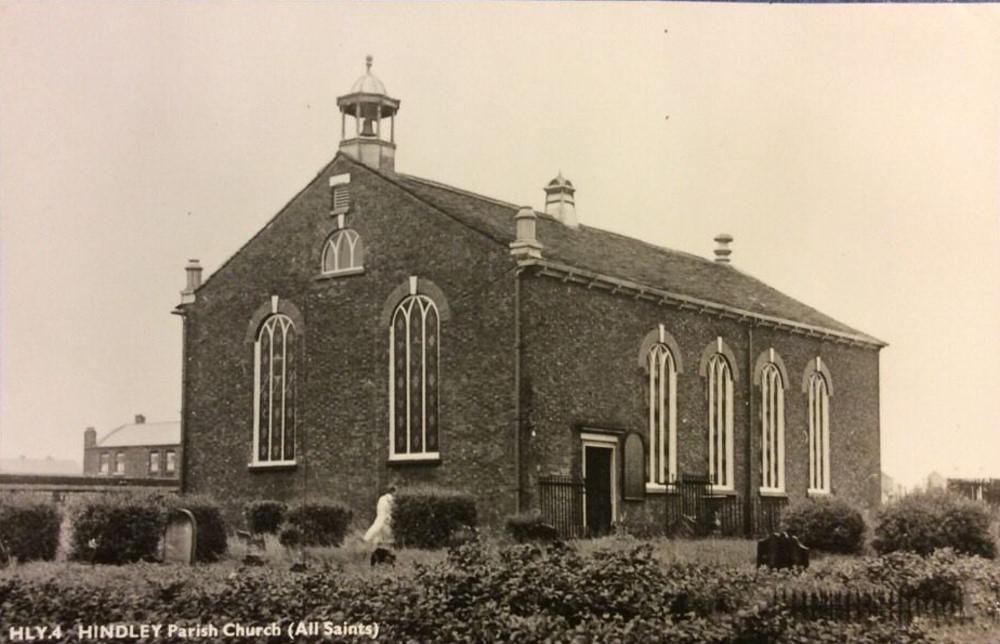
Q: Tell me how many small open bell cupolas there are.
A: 1